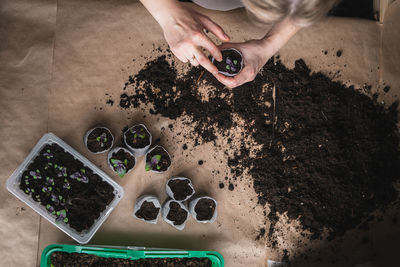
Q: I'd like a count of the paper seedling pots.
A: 9